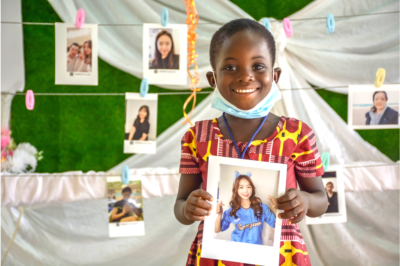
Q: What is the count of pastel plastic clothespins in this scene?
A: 10